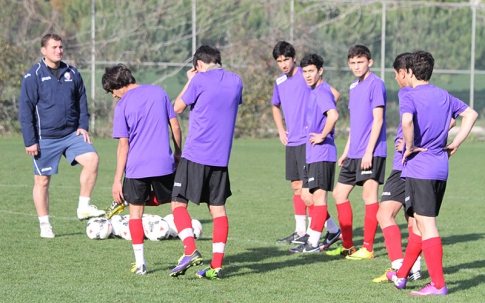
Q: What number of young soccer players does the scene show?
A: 7